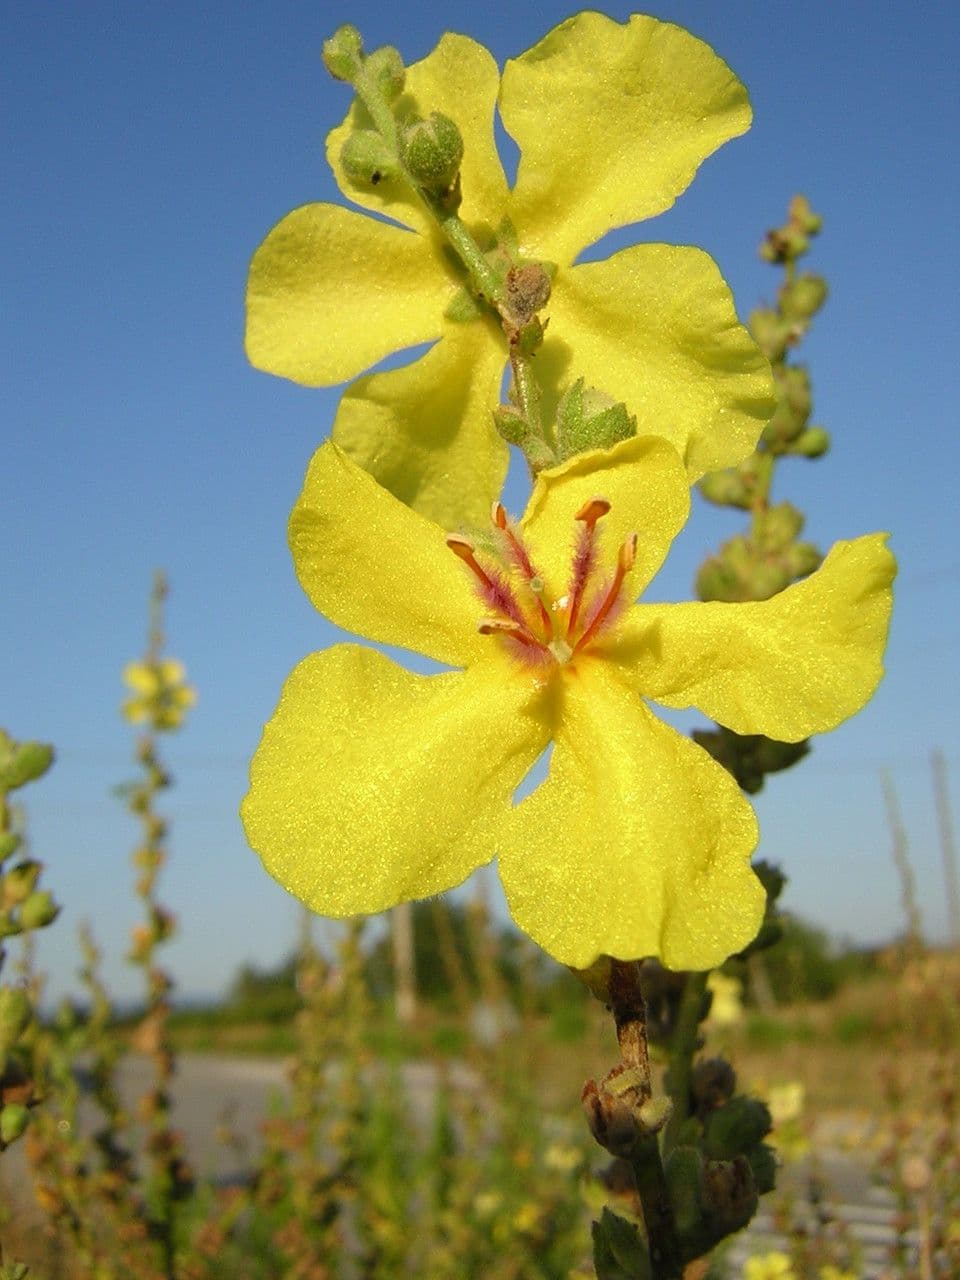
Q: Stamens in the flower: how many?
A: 5